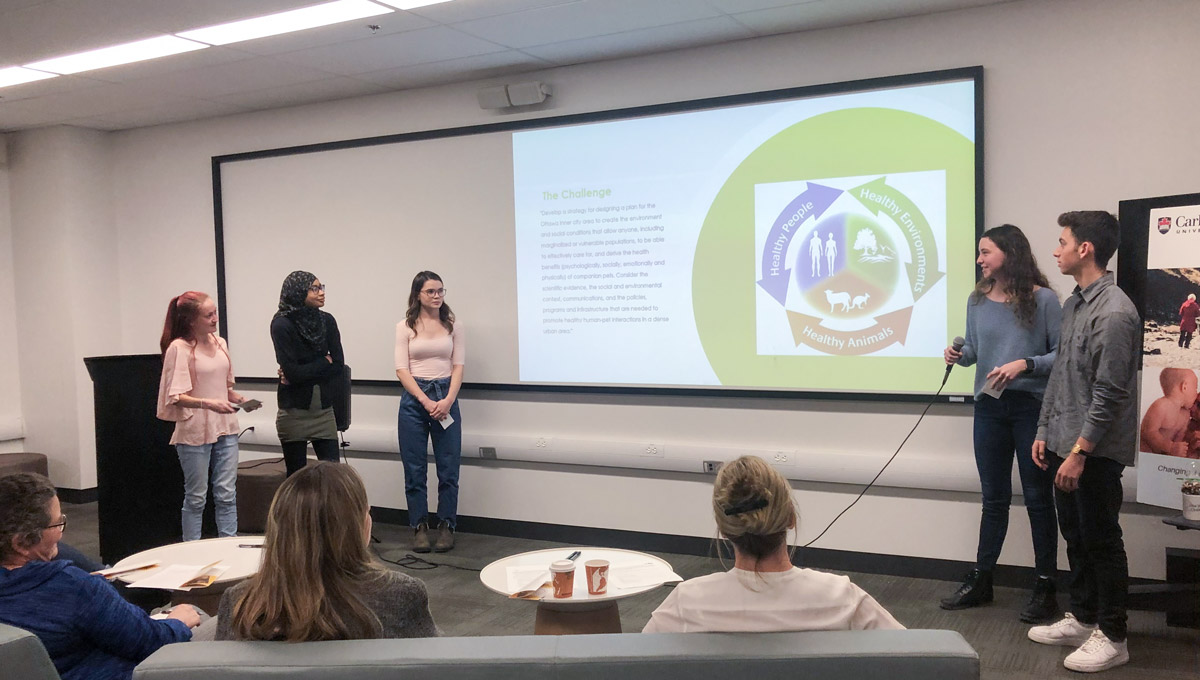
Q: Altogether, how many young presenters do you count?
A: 5